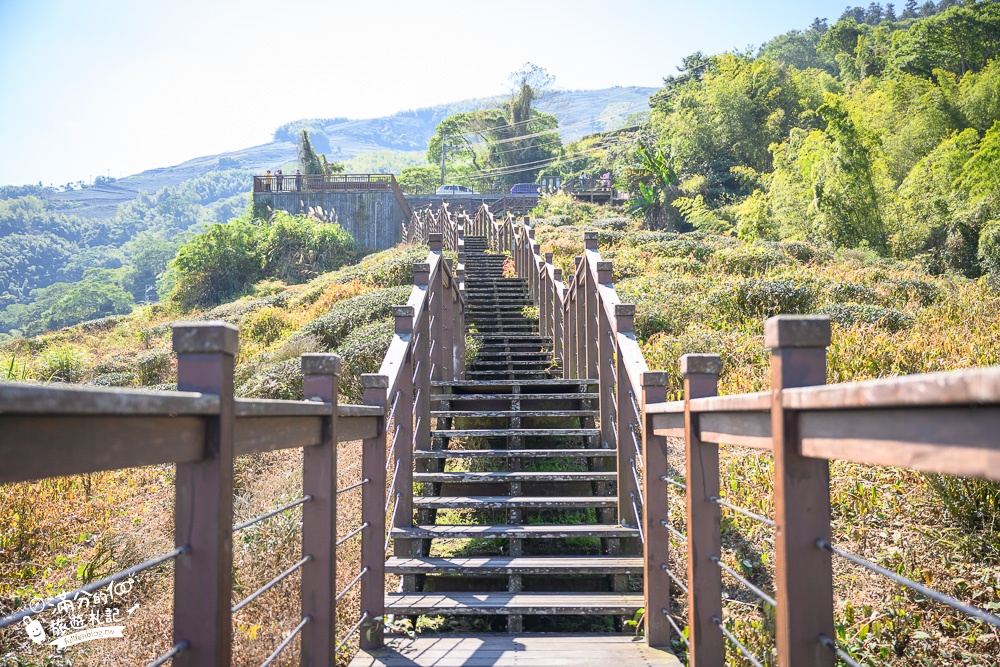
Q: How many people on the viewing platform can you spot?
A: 3